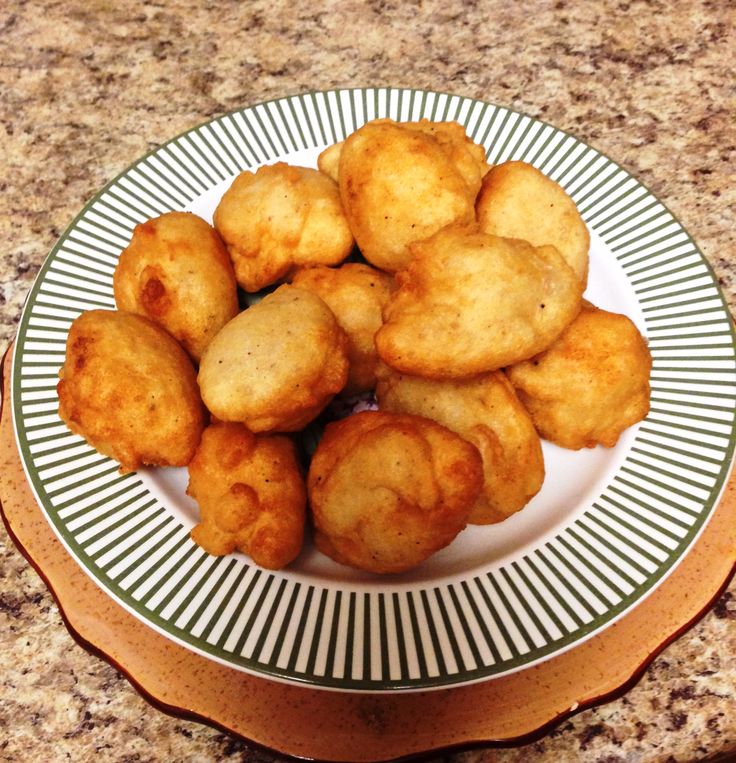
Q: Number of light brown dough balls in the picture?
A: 13